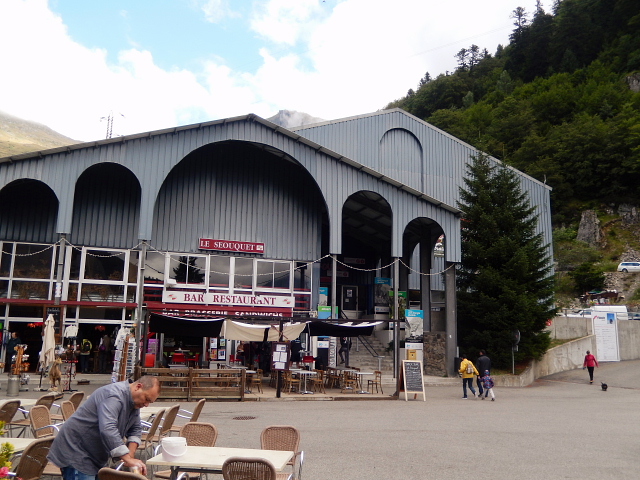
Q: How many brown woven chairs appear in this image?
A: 13